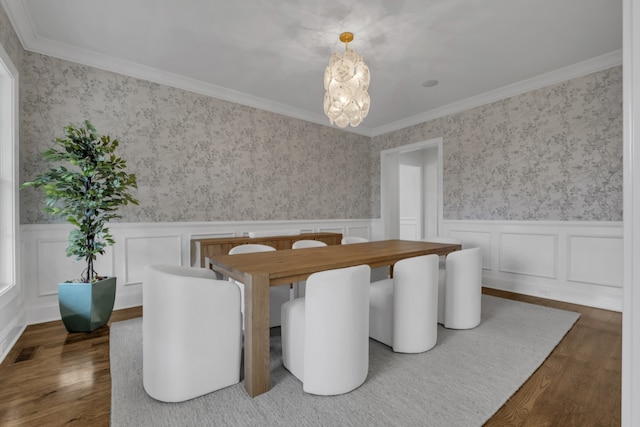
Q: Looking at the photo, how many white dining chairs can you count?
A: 8